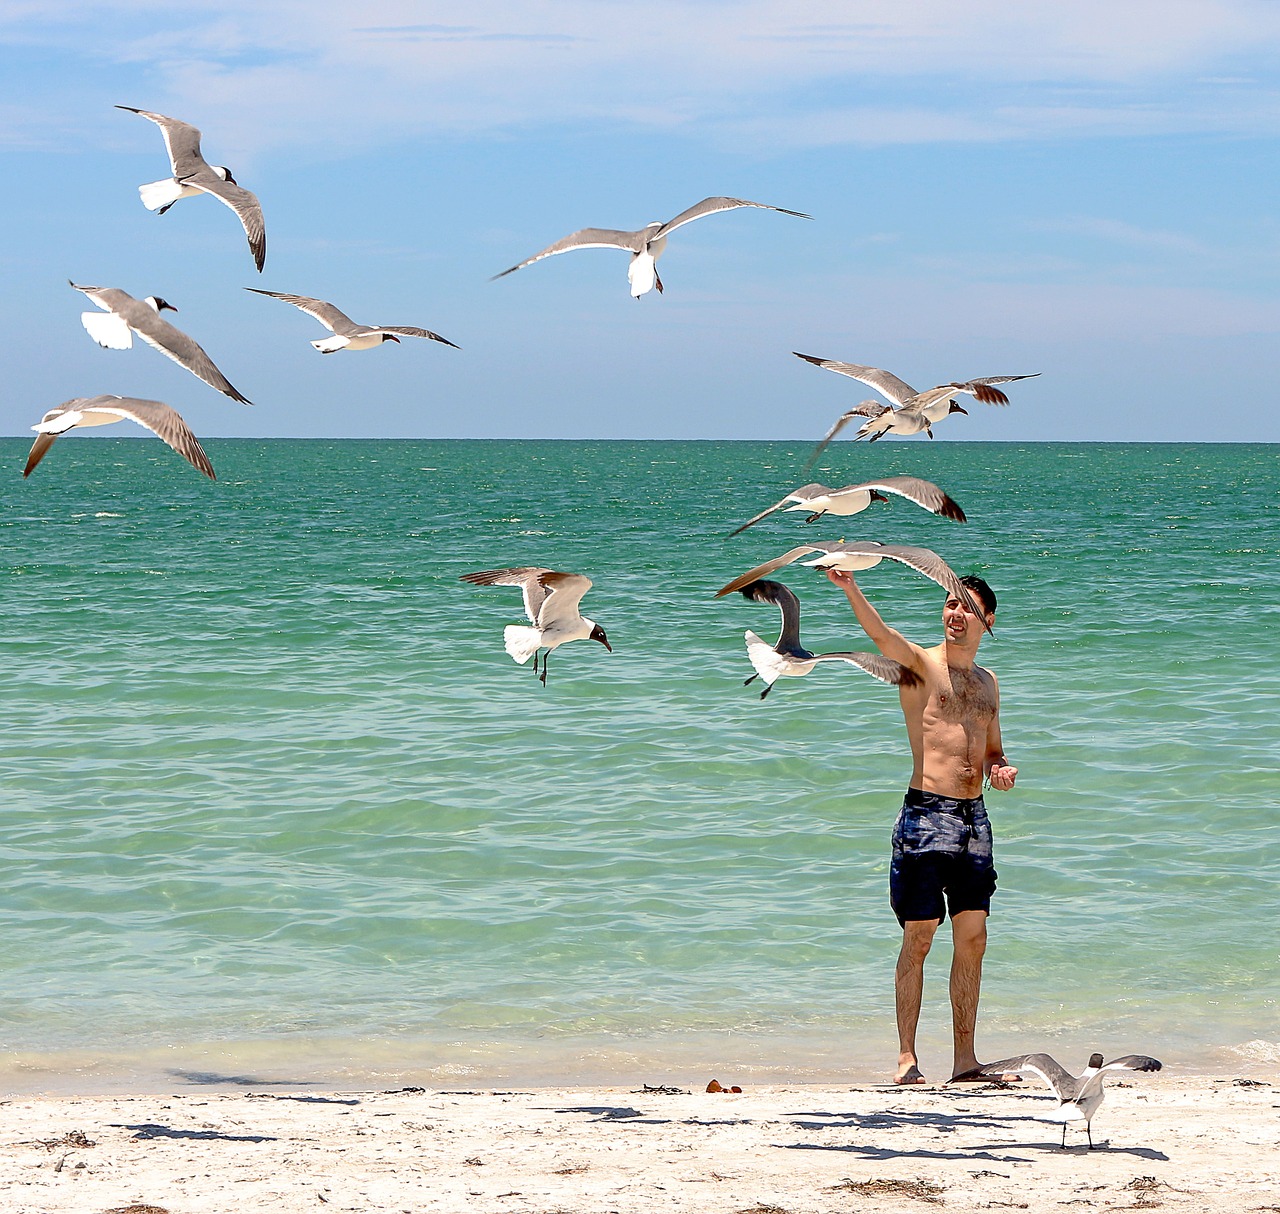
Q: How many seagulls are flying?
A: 11